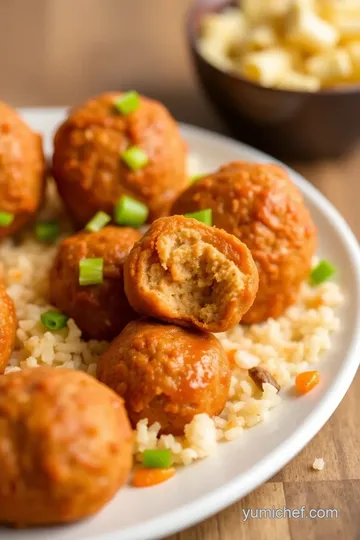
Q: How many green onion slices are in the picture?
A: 12